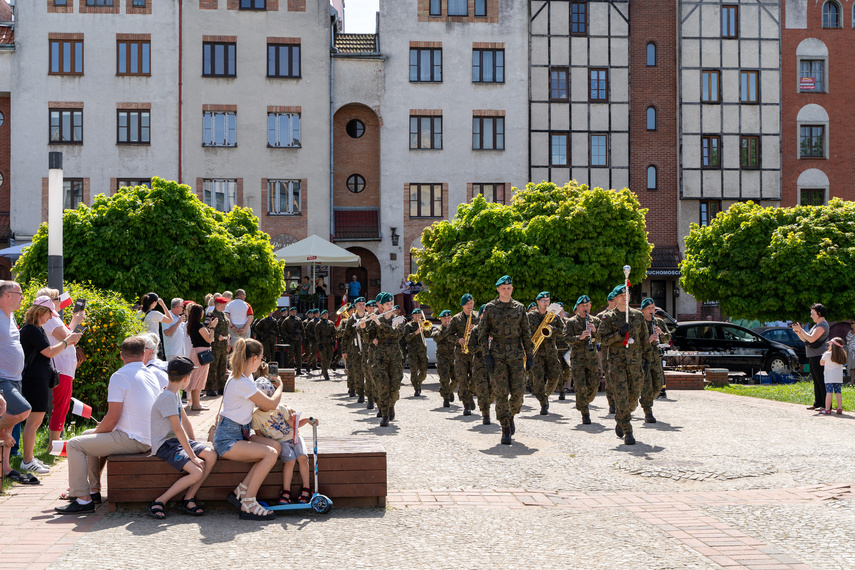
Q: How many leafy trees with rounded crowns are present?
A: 3